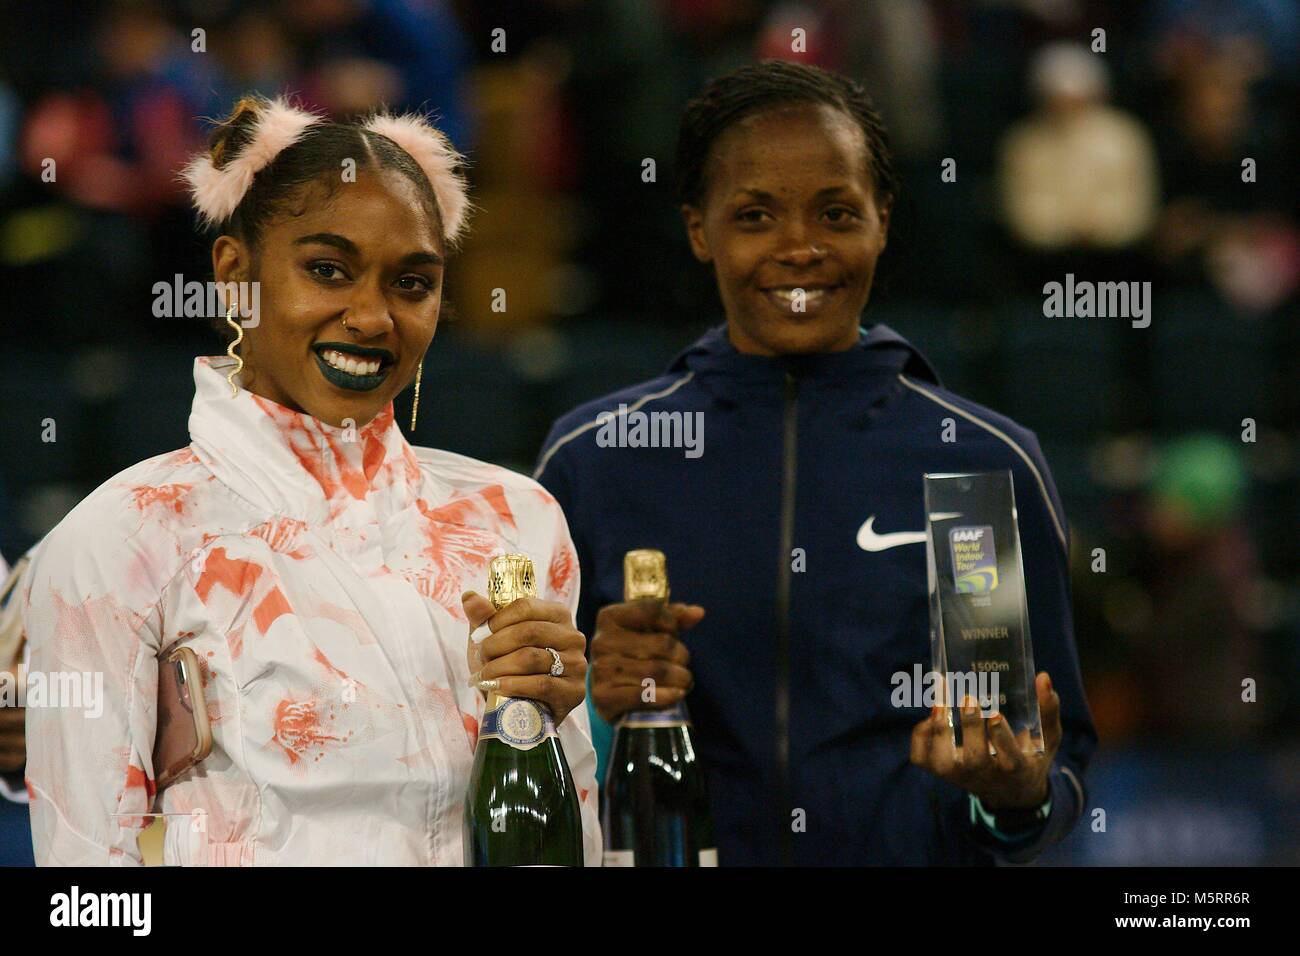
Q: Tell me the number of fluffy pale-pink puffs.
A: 2